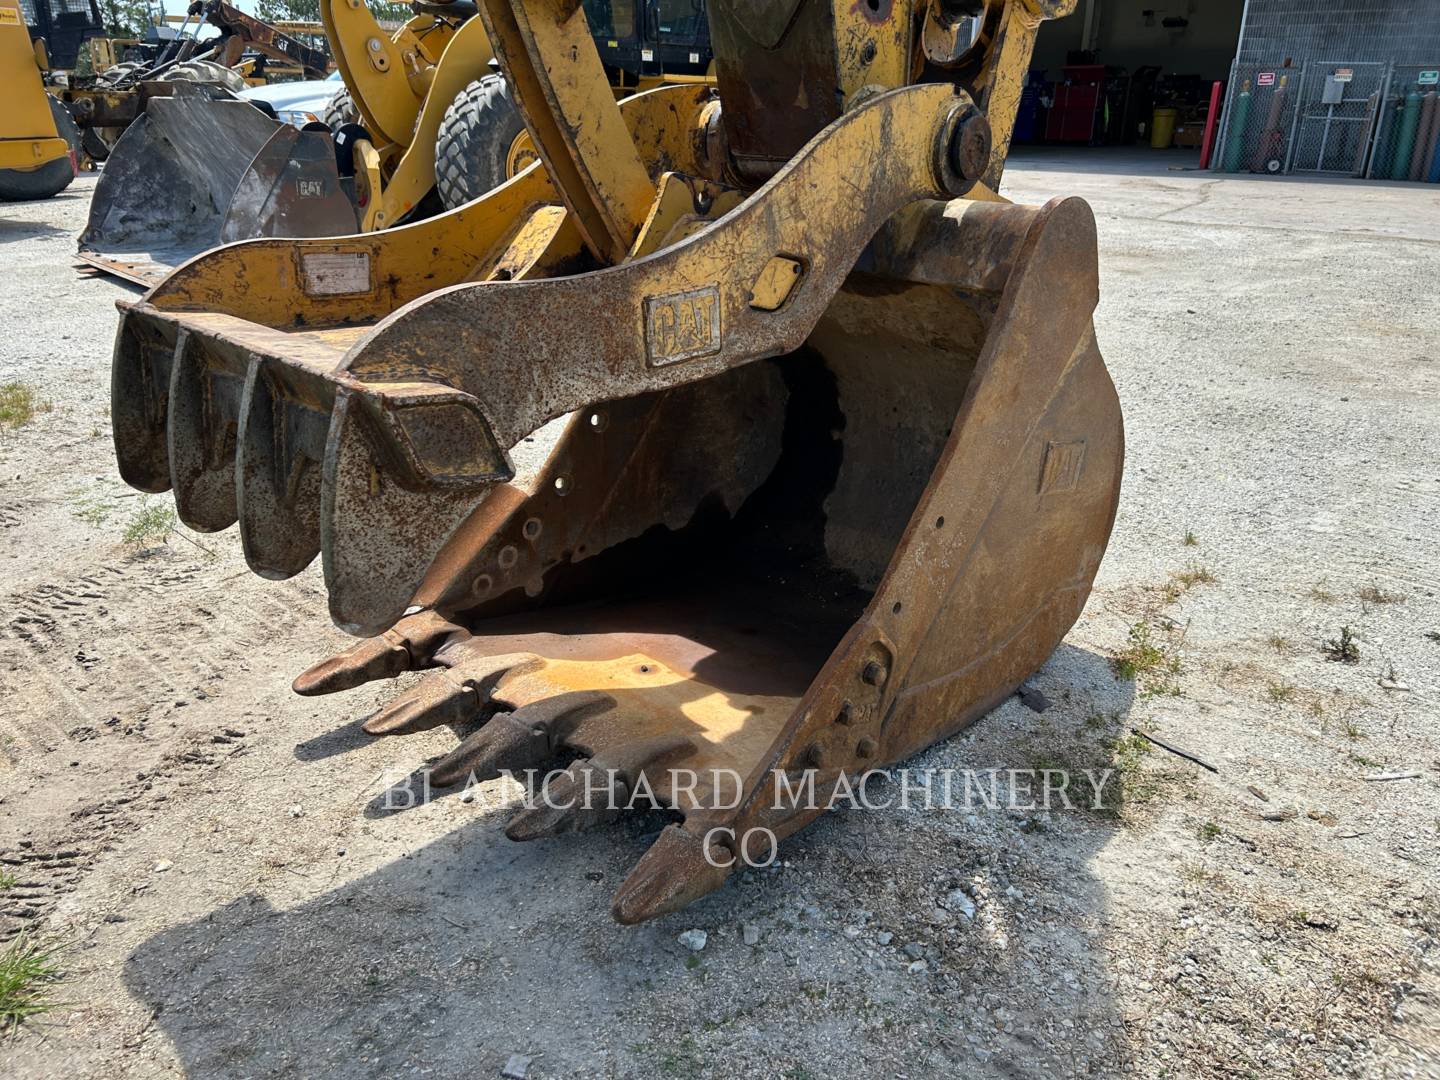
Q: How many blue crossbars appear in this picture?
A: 0